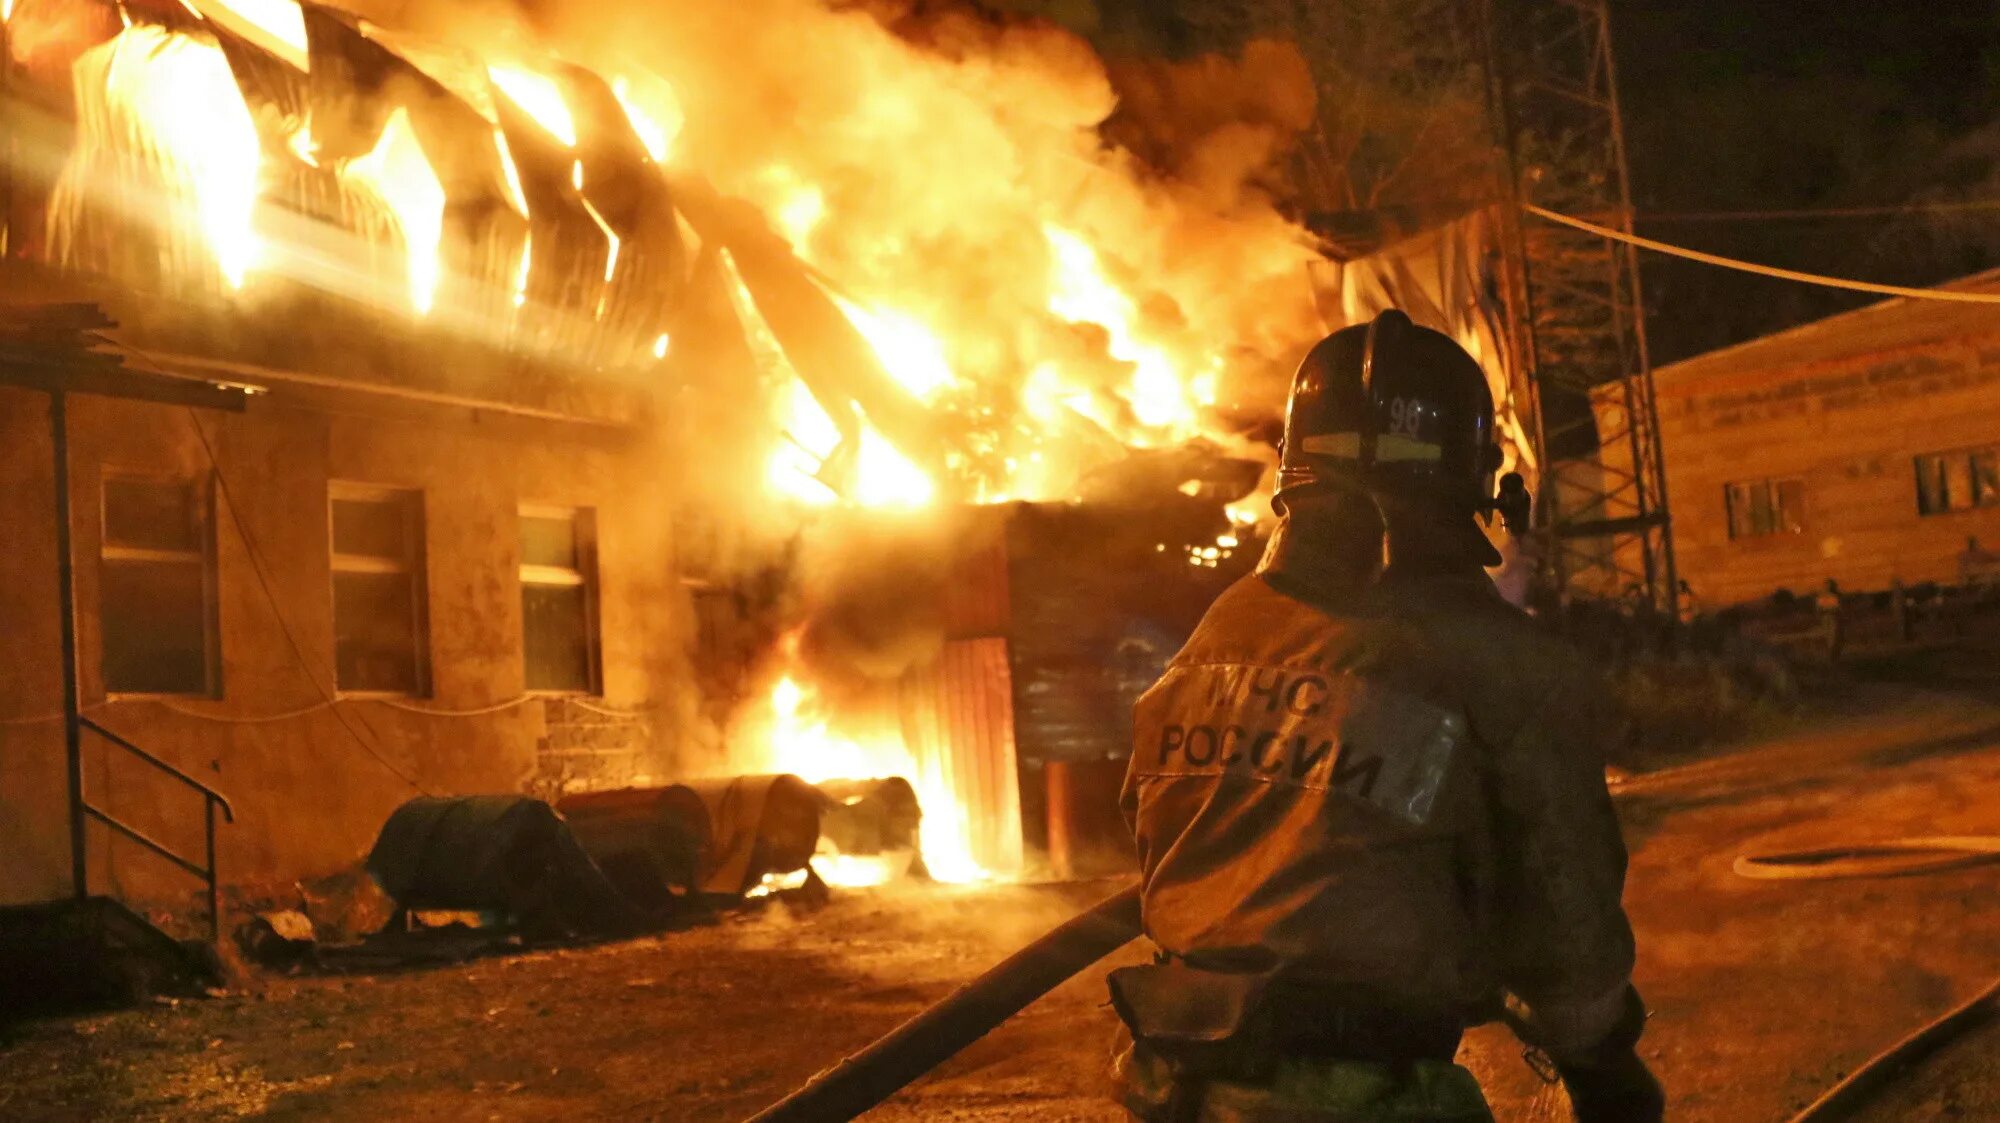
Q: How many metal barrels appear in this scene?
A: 4